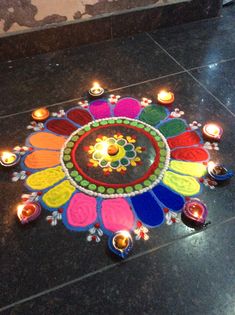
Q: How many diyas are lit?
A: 10